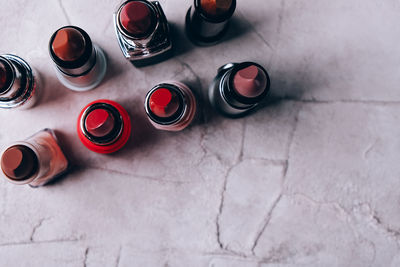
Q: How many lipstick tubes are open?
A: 8